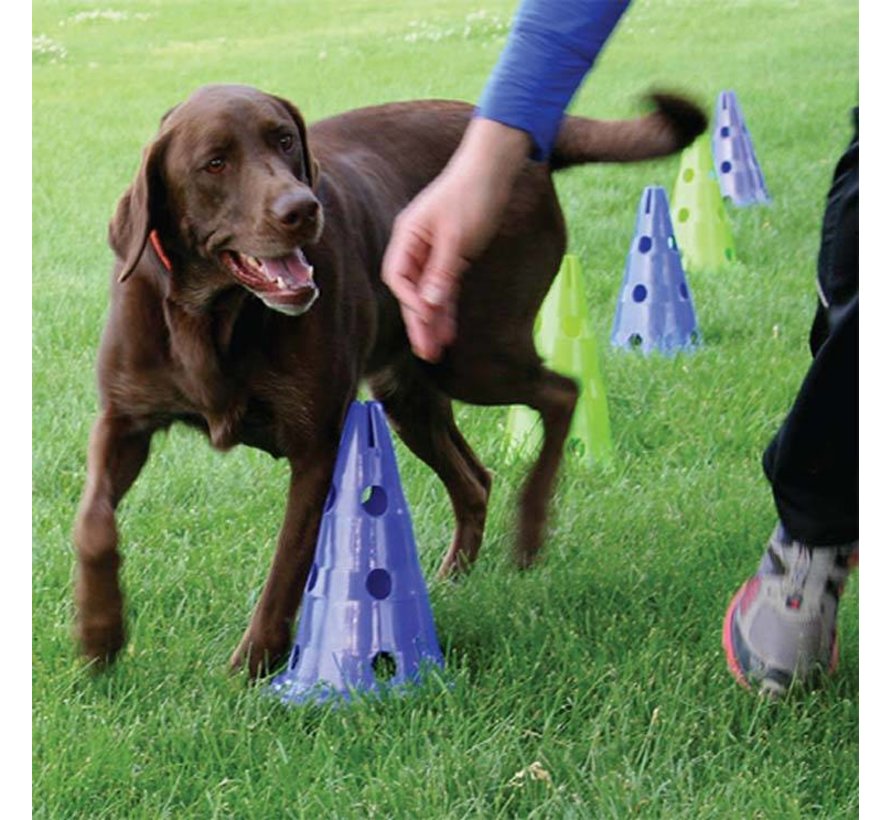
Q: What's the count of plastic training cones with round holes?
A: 5